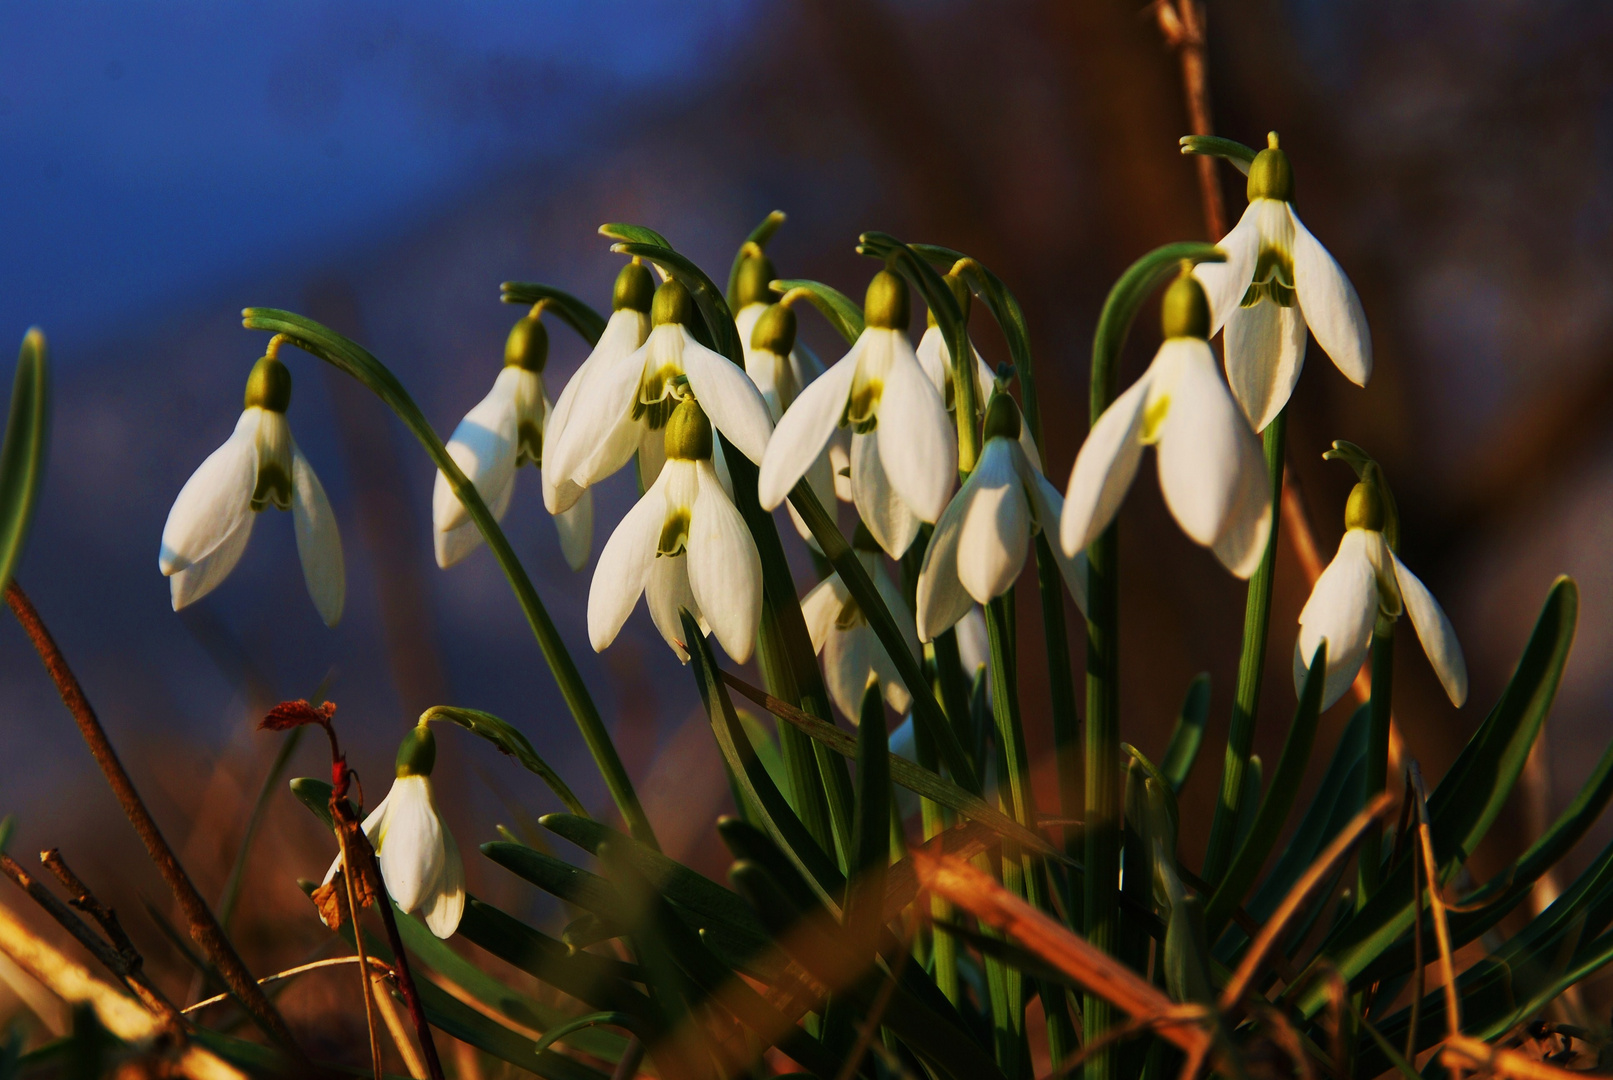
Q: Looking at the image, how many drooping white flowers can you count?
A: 15